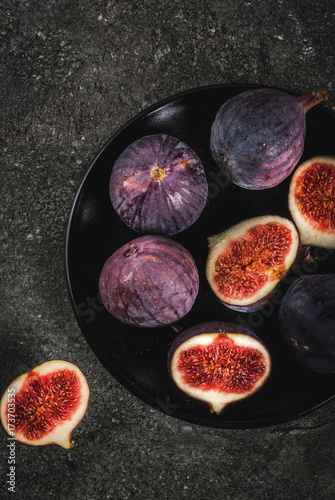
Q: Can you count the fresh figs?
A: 8